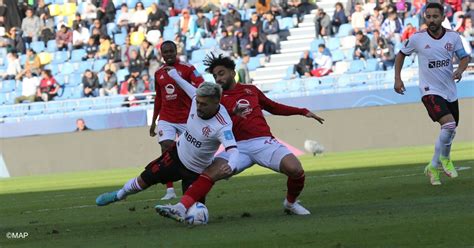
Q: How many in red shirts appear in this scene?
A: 2